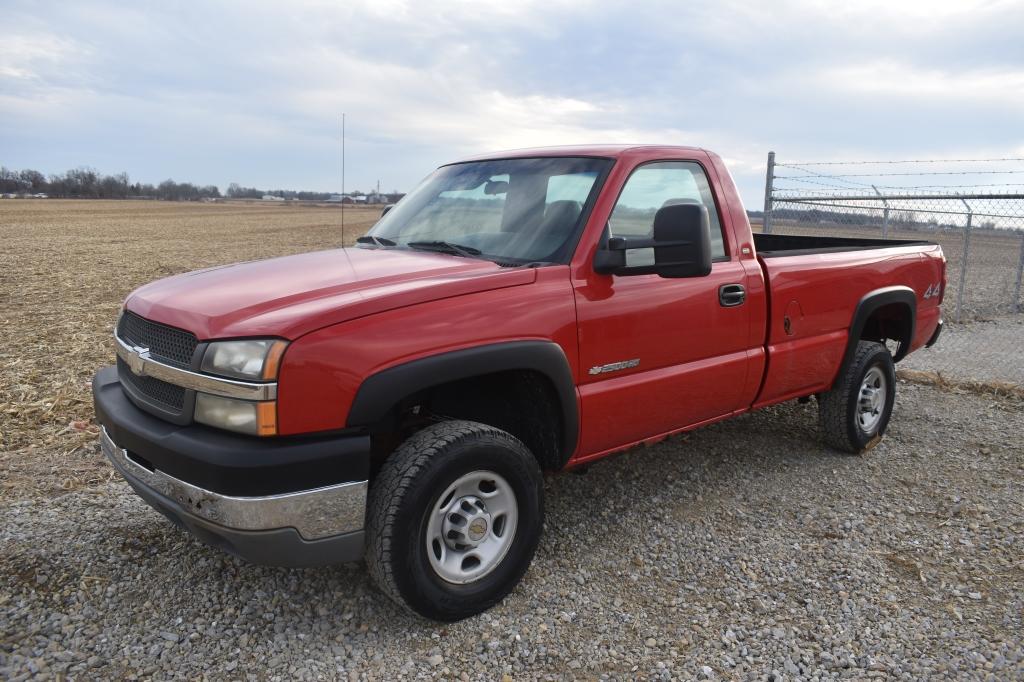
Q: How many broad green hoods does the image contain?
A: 0